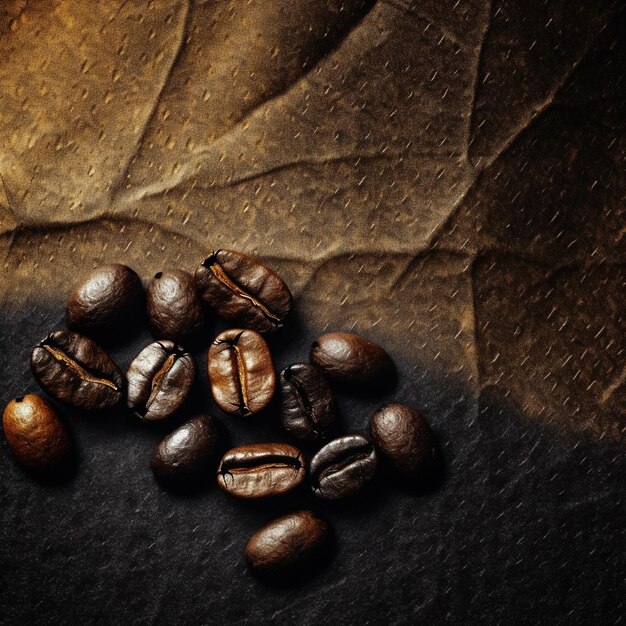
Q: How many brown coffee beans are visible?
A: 14